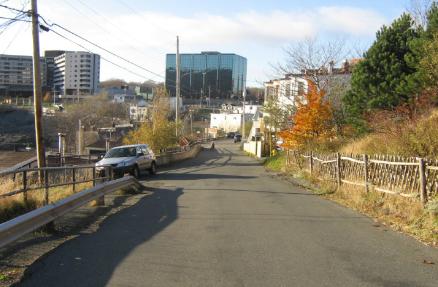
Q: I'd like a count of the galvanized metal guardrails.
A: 1